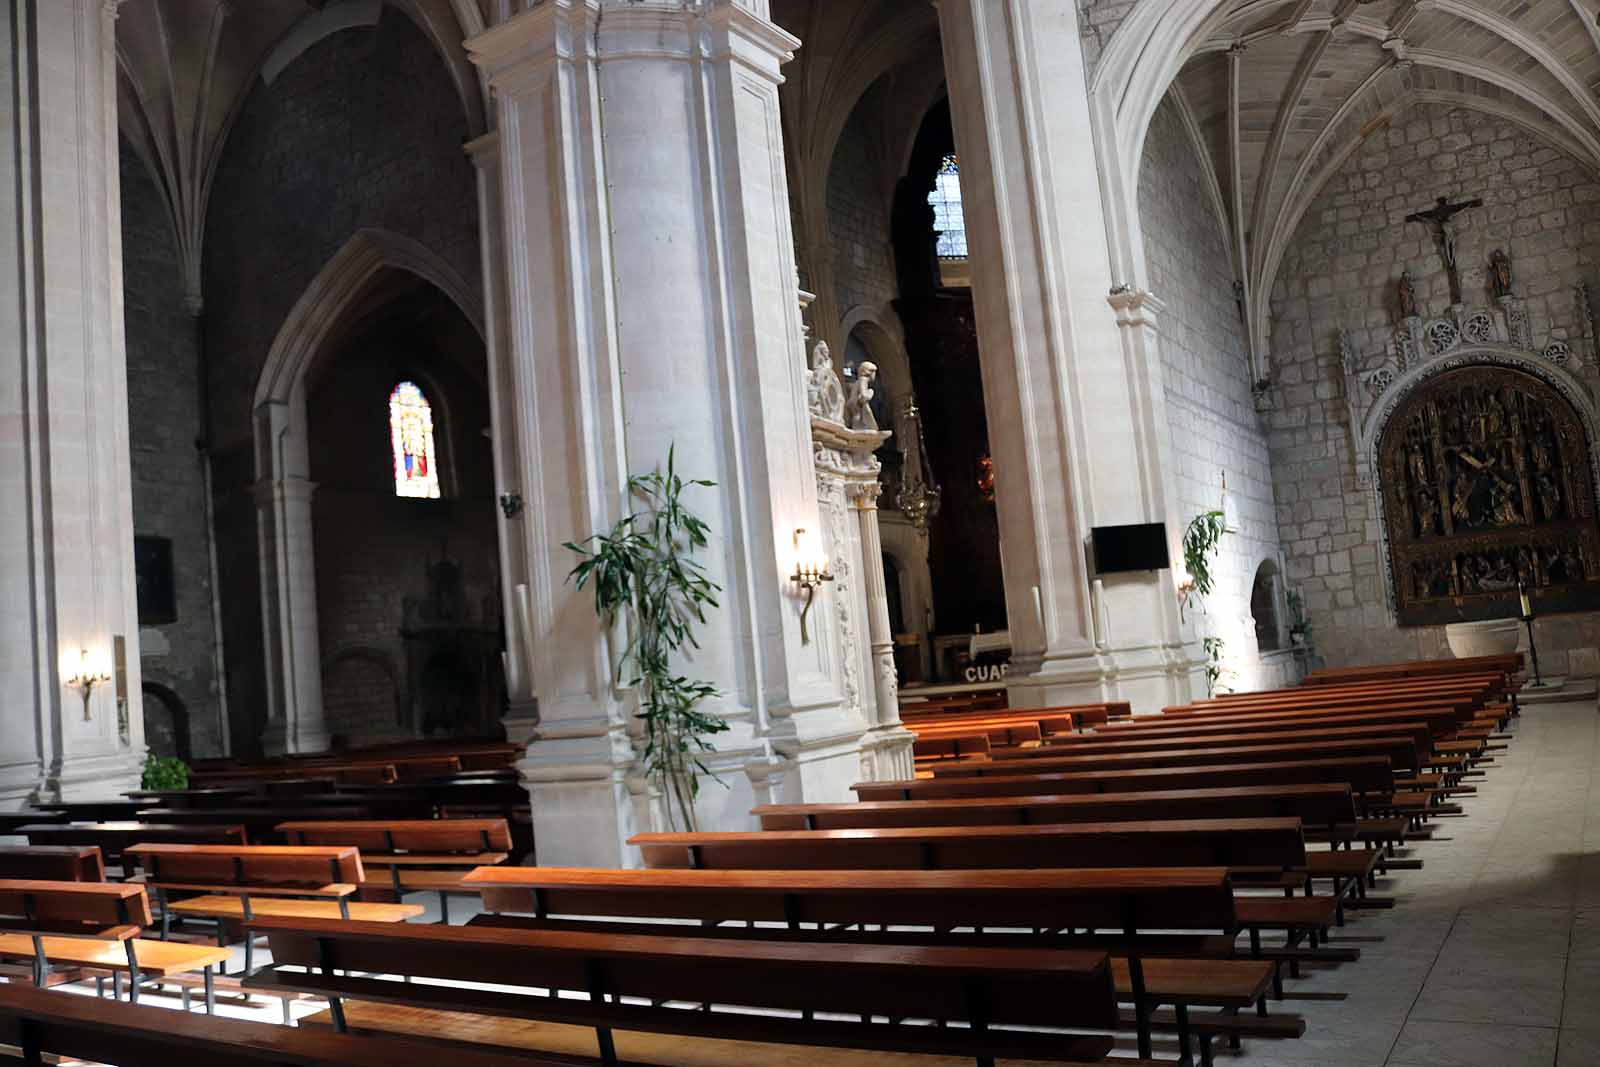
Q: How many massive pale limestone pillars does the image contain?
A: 3